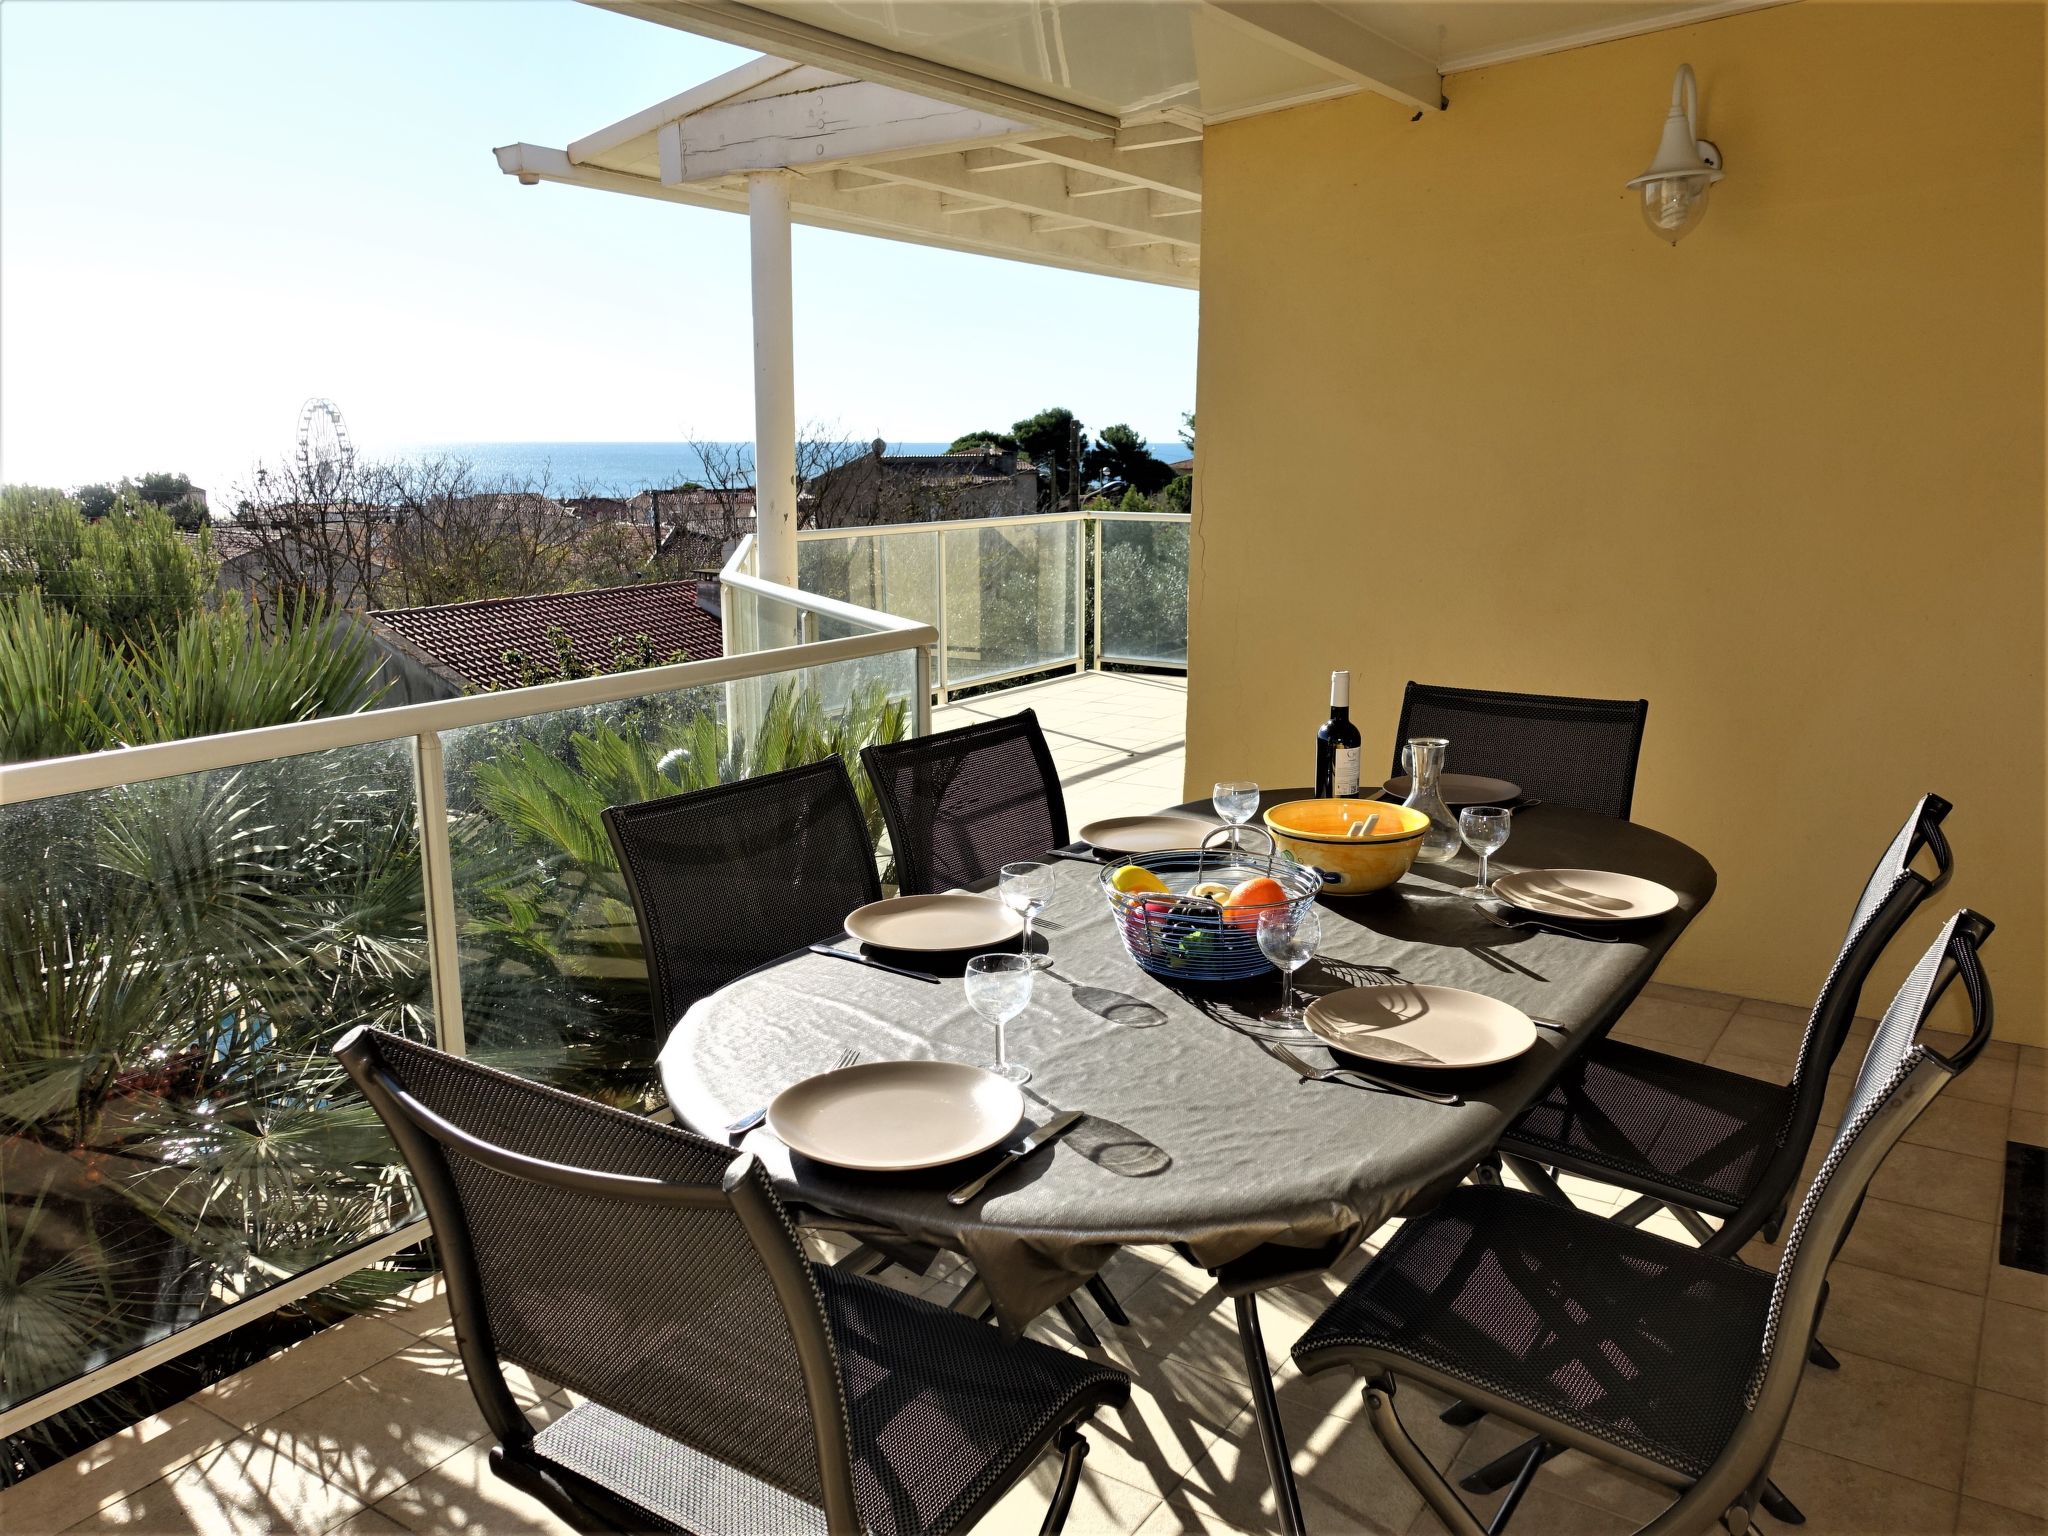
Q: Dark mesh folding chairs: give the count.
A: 6